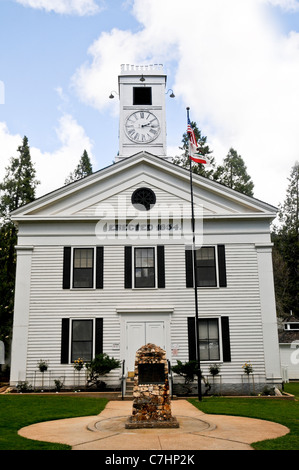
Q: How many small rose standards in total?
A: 4